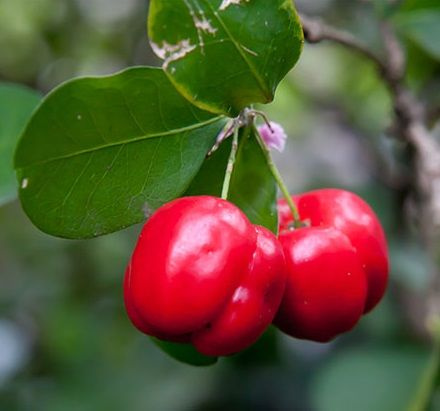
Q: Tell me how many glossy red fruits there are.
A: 2